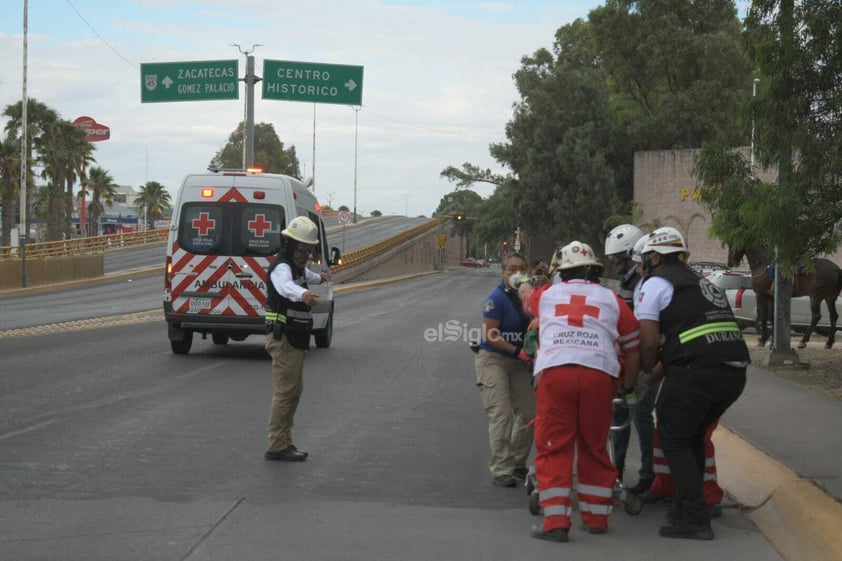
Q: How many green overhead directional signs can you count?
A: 2